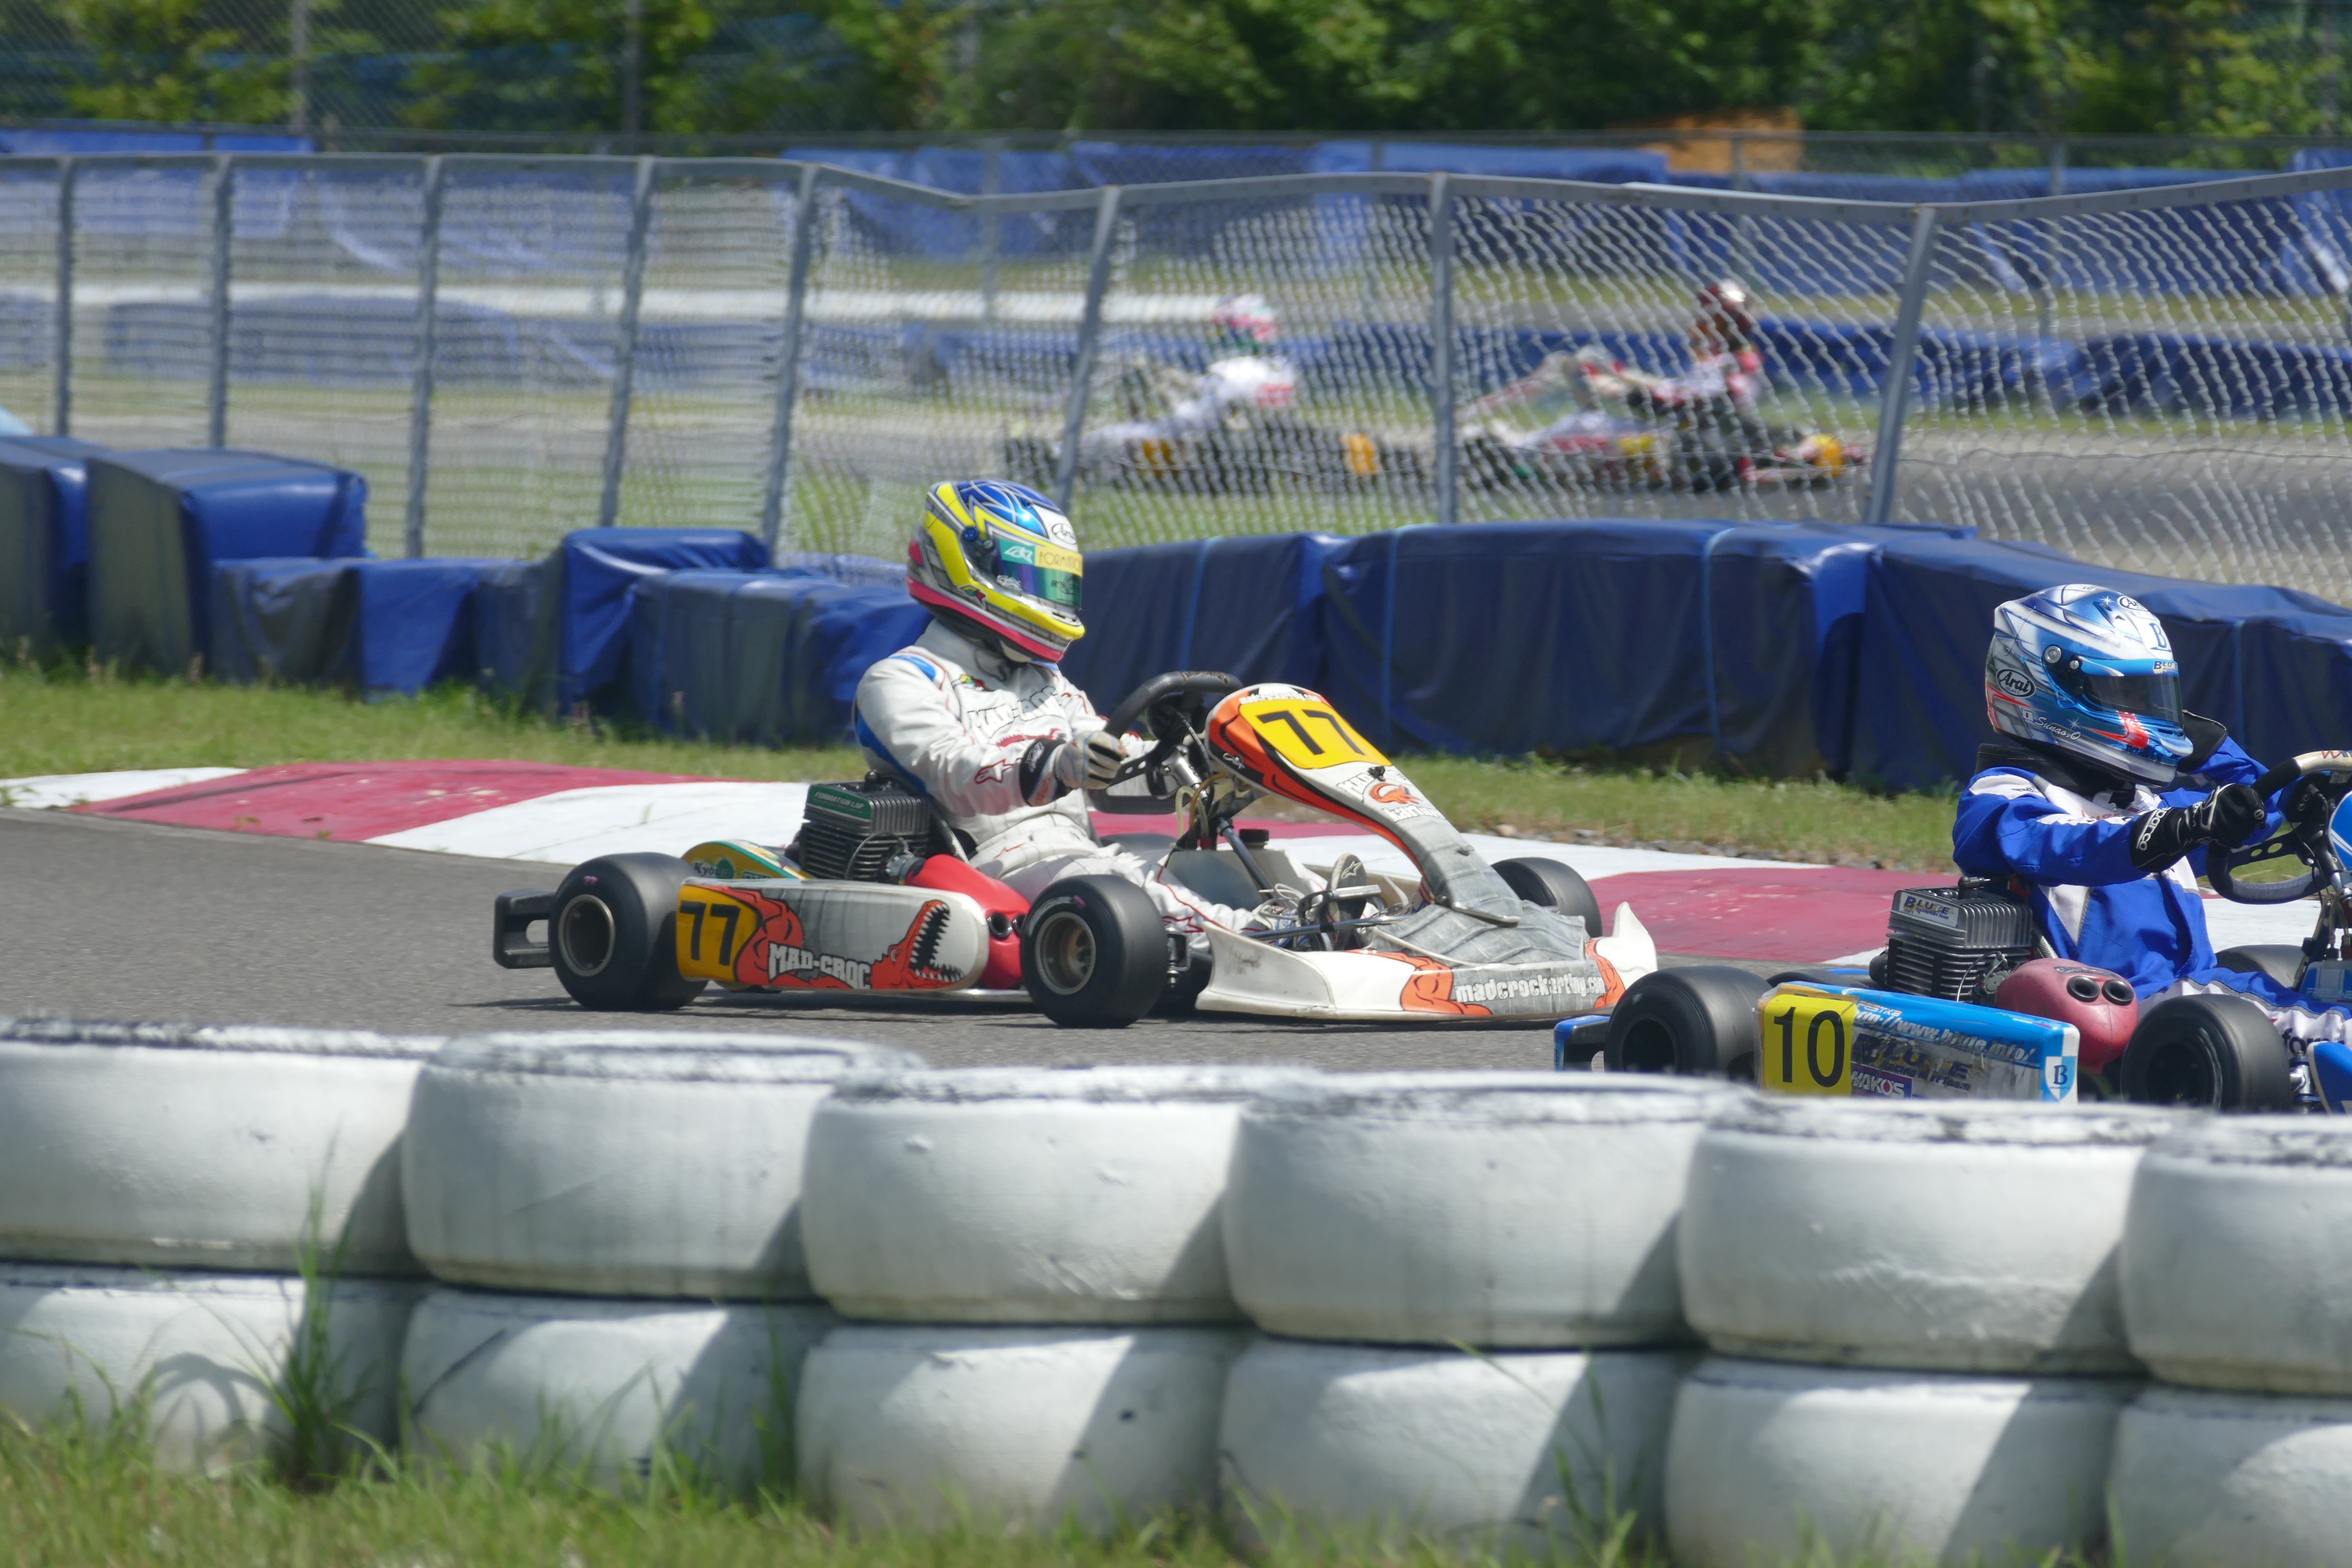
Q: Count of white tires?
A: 12